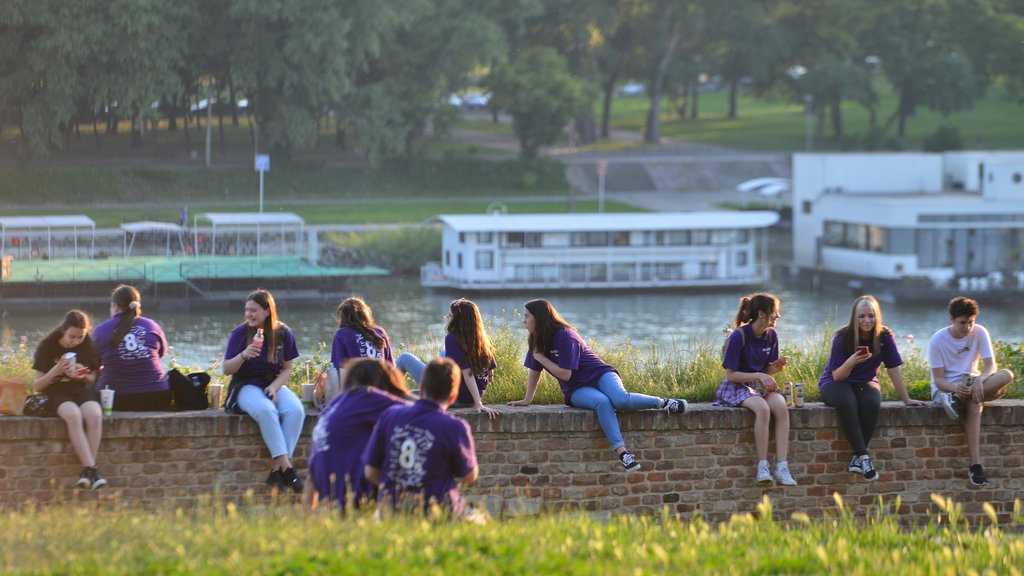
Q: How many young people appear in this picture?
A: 11